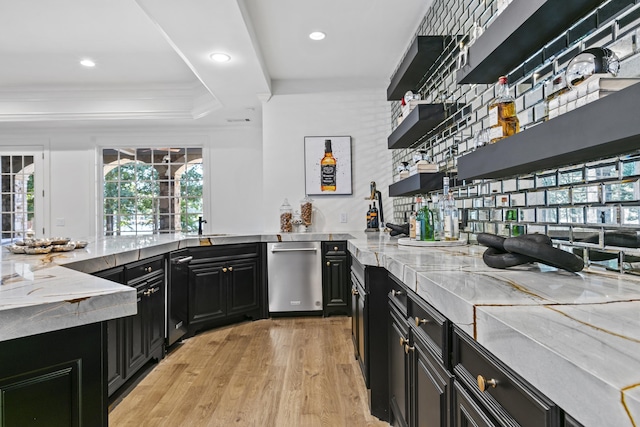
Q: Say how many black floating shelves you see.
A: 5